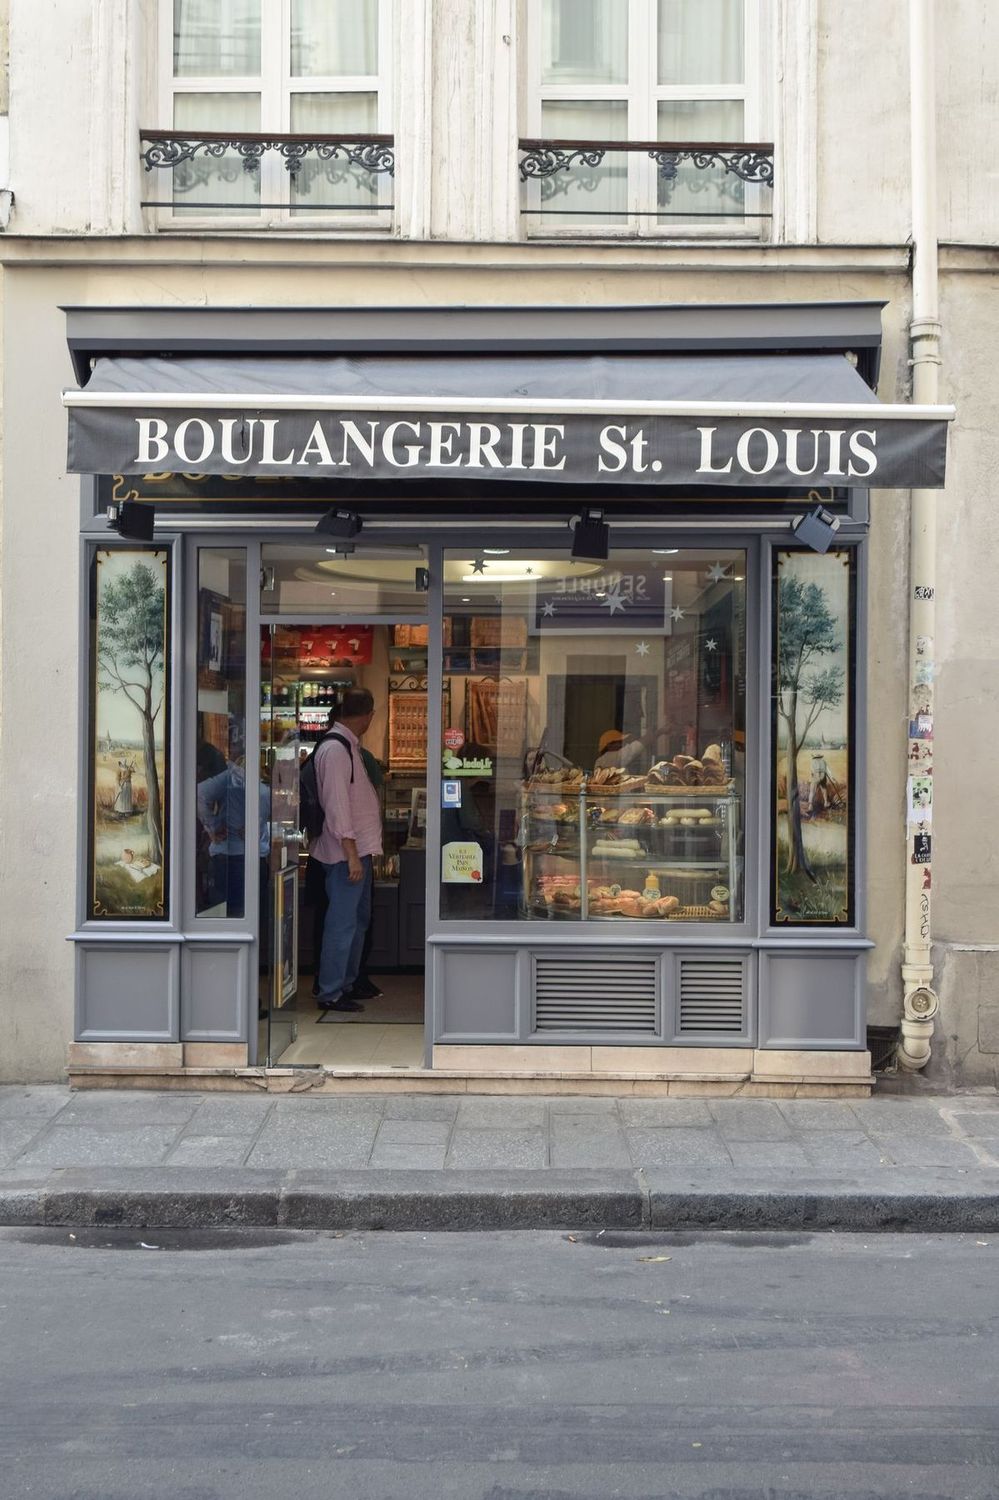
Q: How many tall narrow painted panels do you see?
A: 2